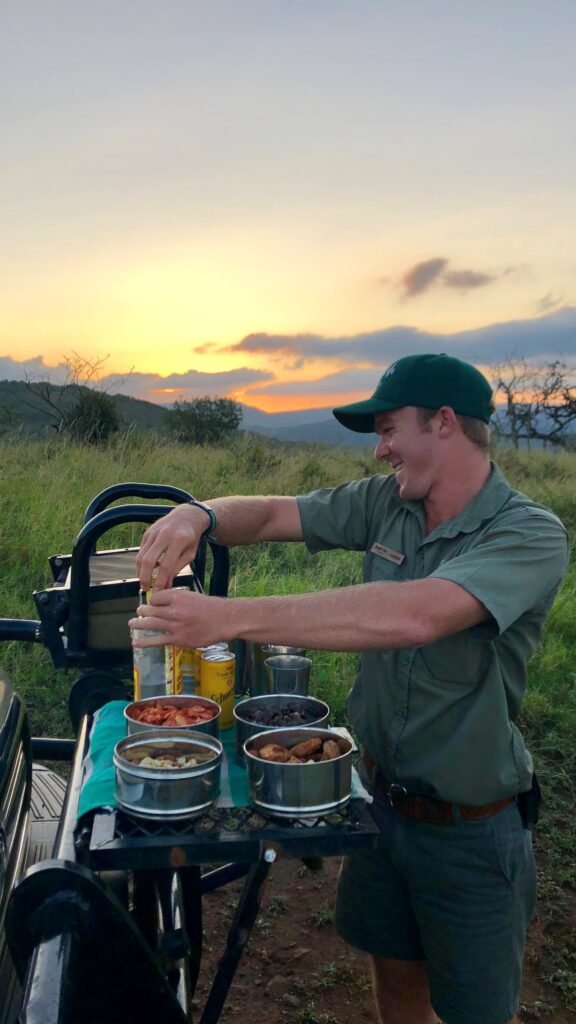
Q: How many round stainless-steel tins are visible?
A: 4